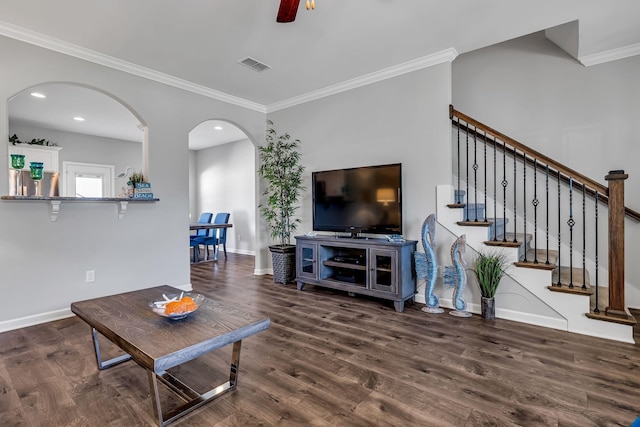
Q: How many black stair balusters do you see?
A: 14